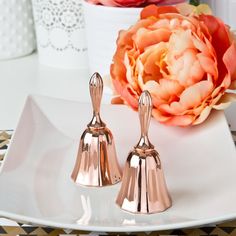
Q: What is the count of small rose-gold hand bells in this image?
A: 2